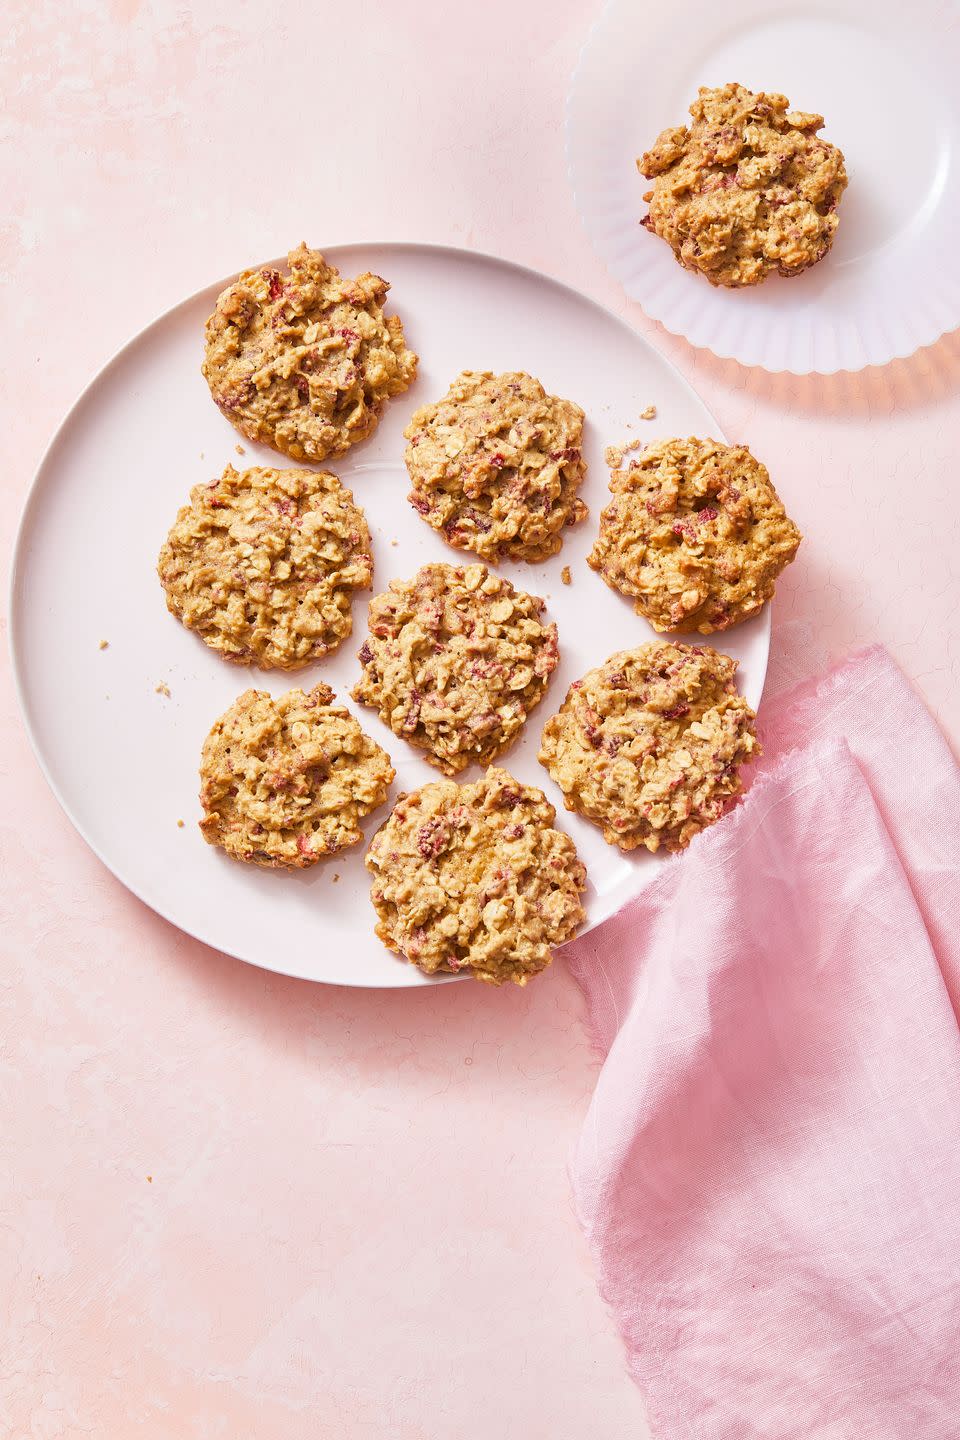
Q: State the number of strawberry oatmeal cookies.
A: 9